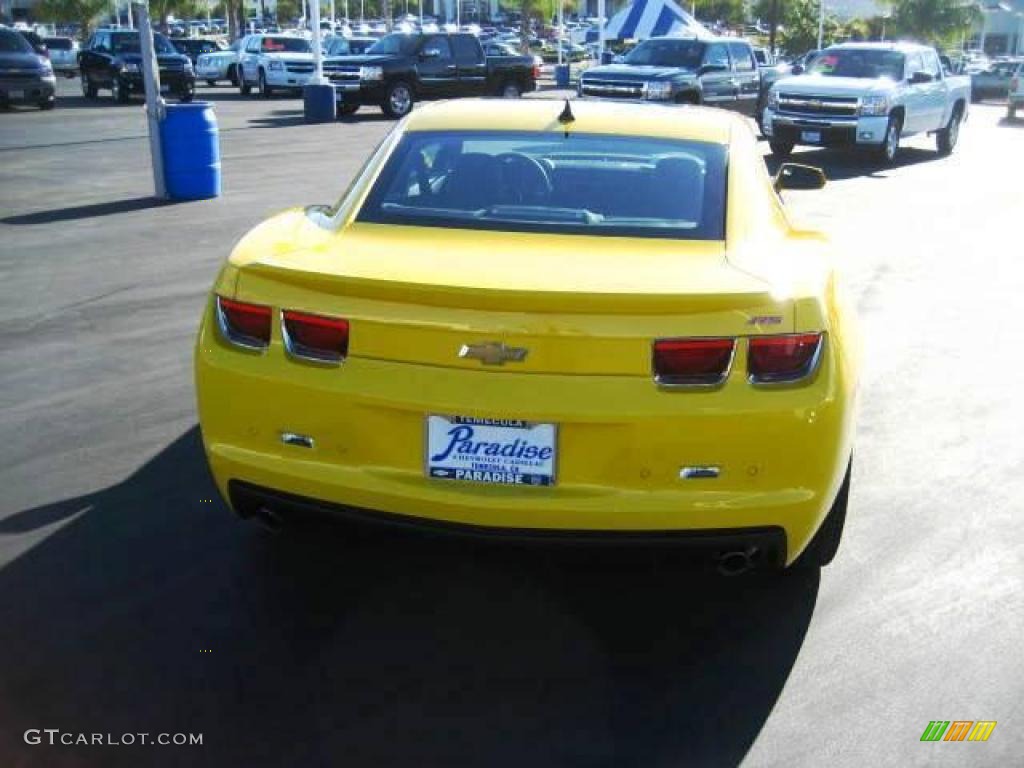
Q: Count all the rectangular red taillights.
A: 4